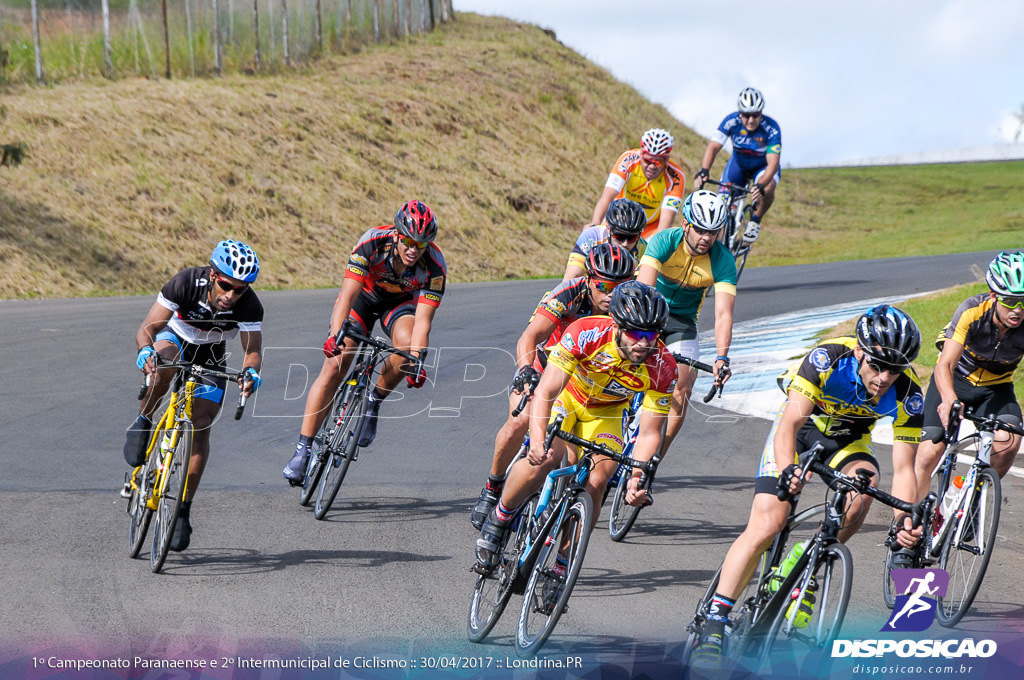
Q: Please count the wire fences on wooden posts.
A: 1